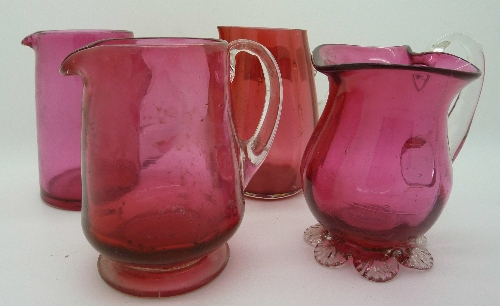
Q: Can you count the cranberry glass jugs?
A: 4